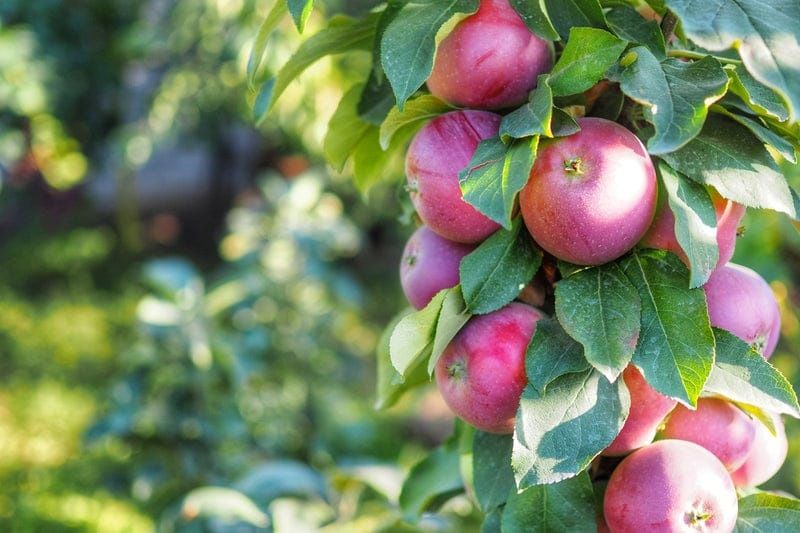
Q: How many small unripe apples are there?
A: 0